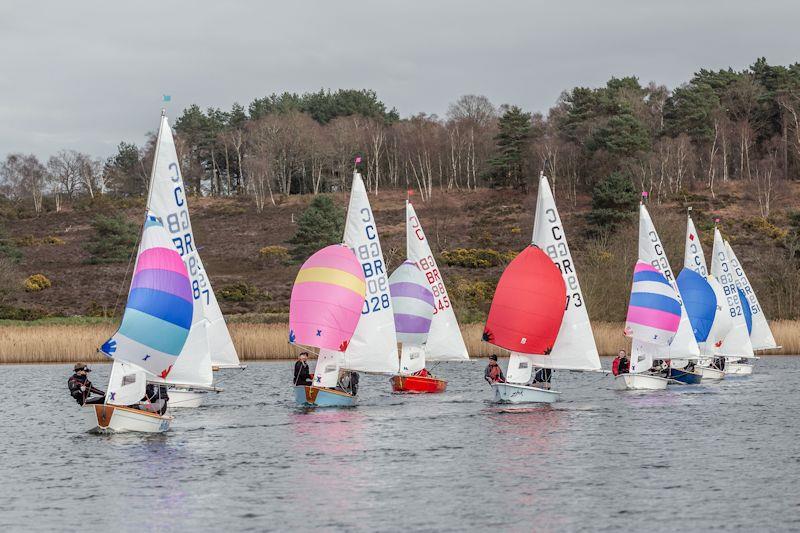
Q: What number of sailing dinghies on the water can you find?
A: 9